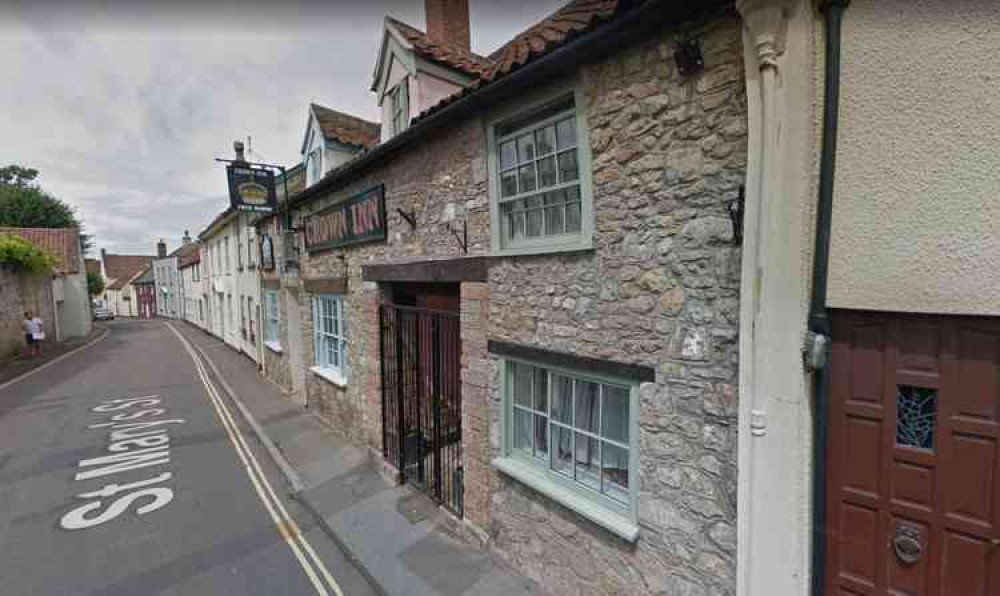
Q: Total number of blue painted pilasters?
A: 0